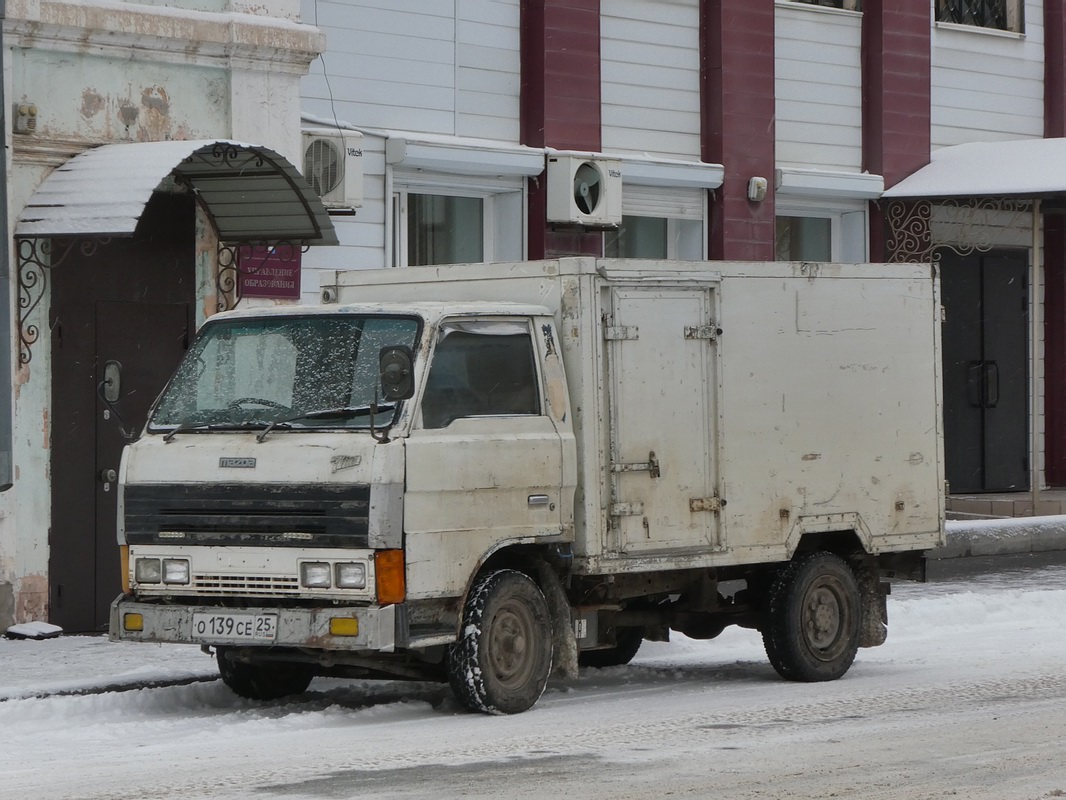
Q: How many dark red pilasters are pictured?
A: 4